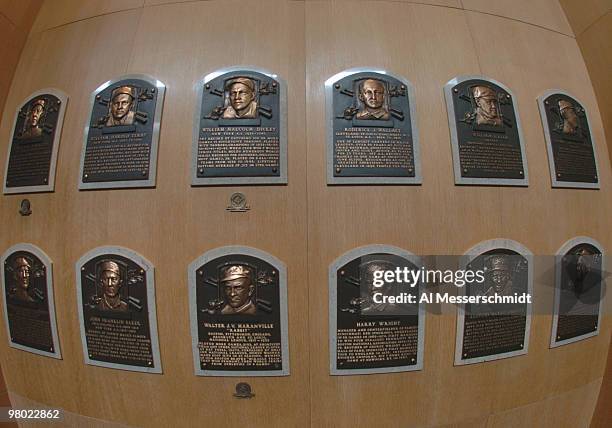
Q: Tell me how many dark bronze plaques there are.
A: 12